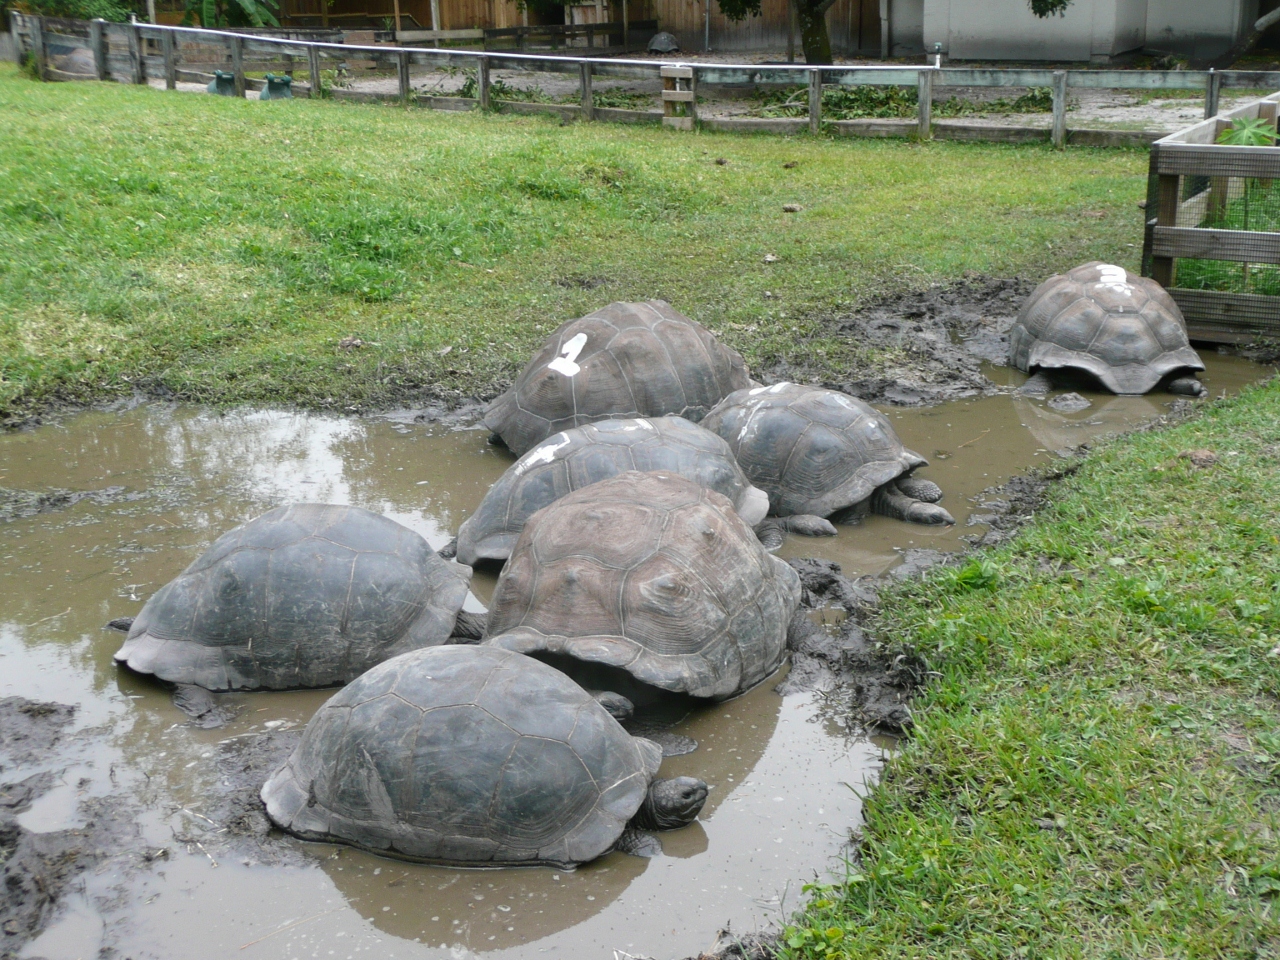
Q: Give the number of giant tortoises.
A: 8